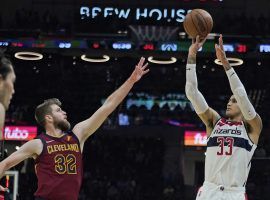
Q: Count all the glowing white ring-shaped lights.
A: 4